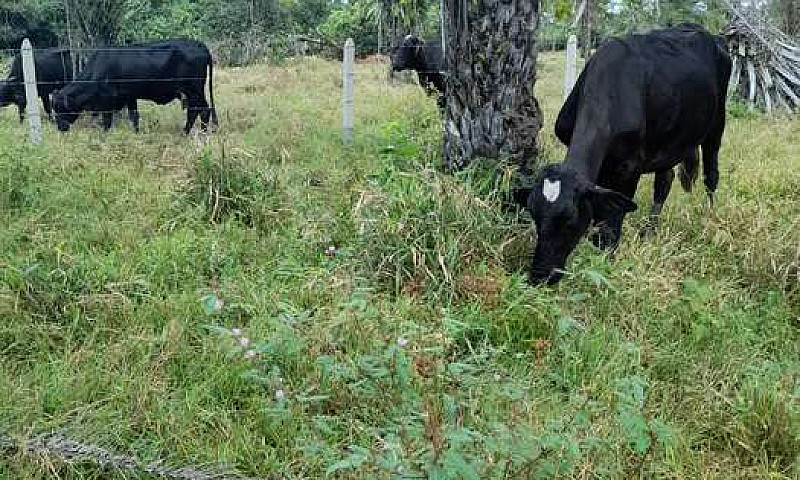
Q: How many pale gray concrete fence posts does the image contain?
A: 3